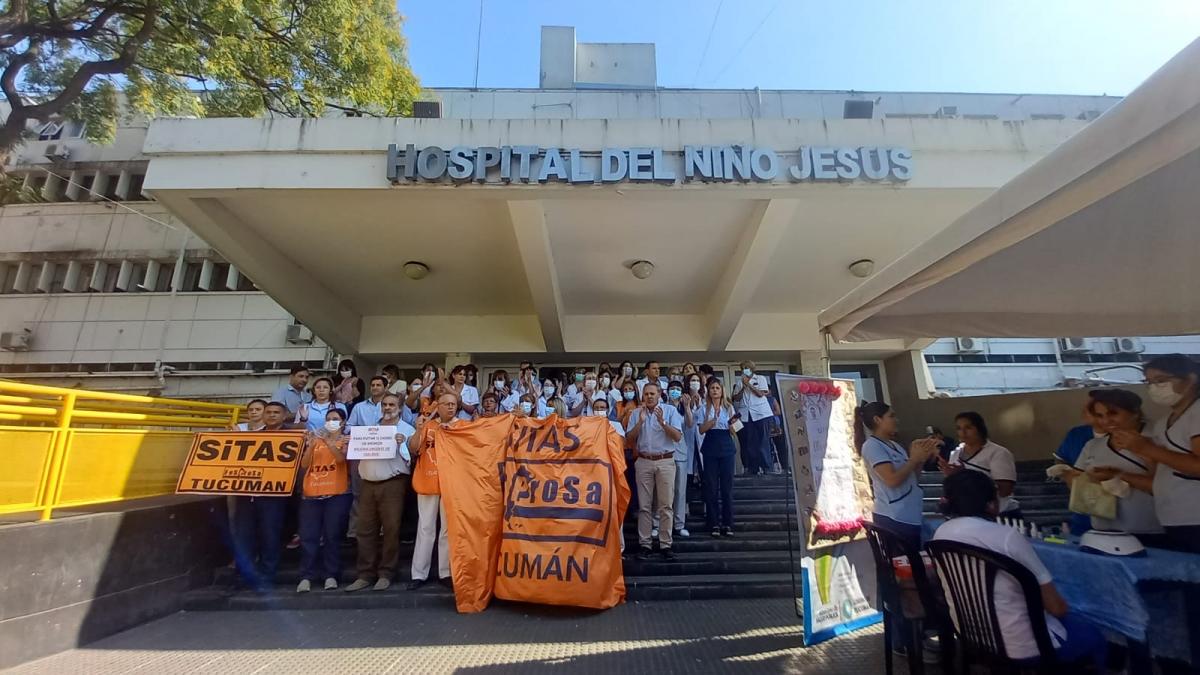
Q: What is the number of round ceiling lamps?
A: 3